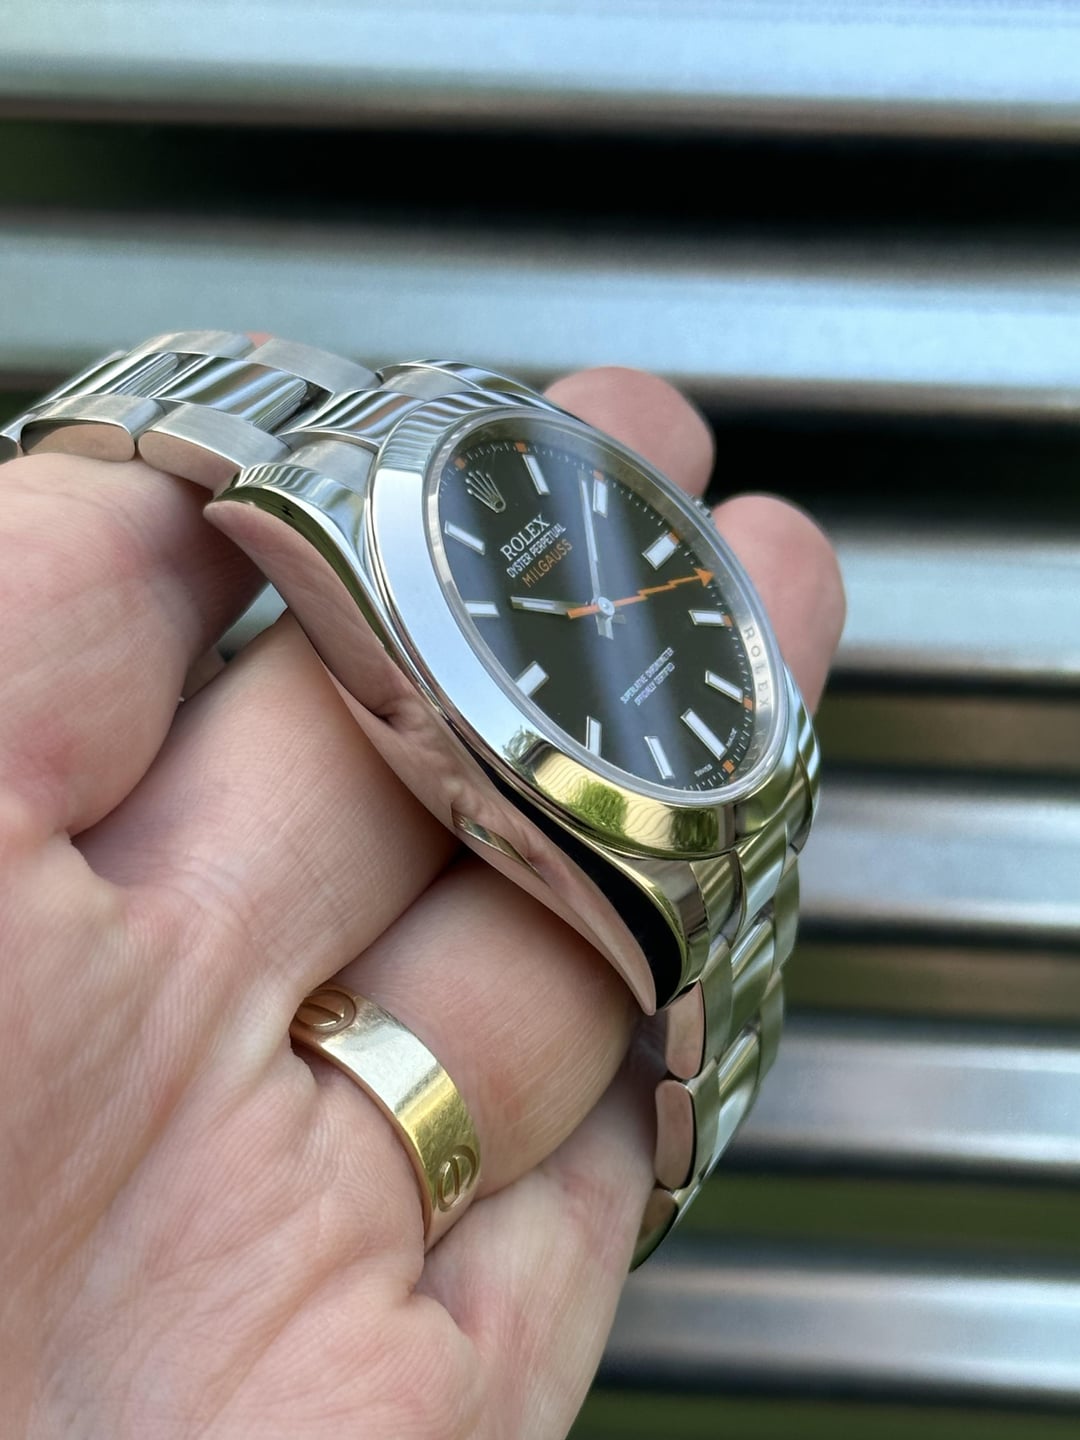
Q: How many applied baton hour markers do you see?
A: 11